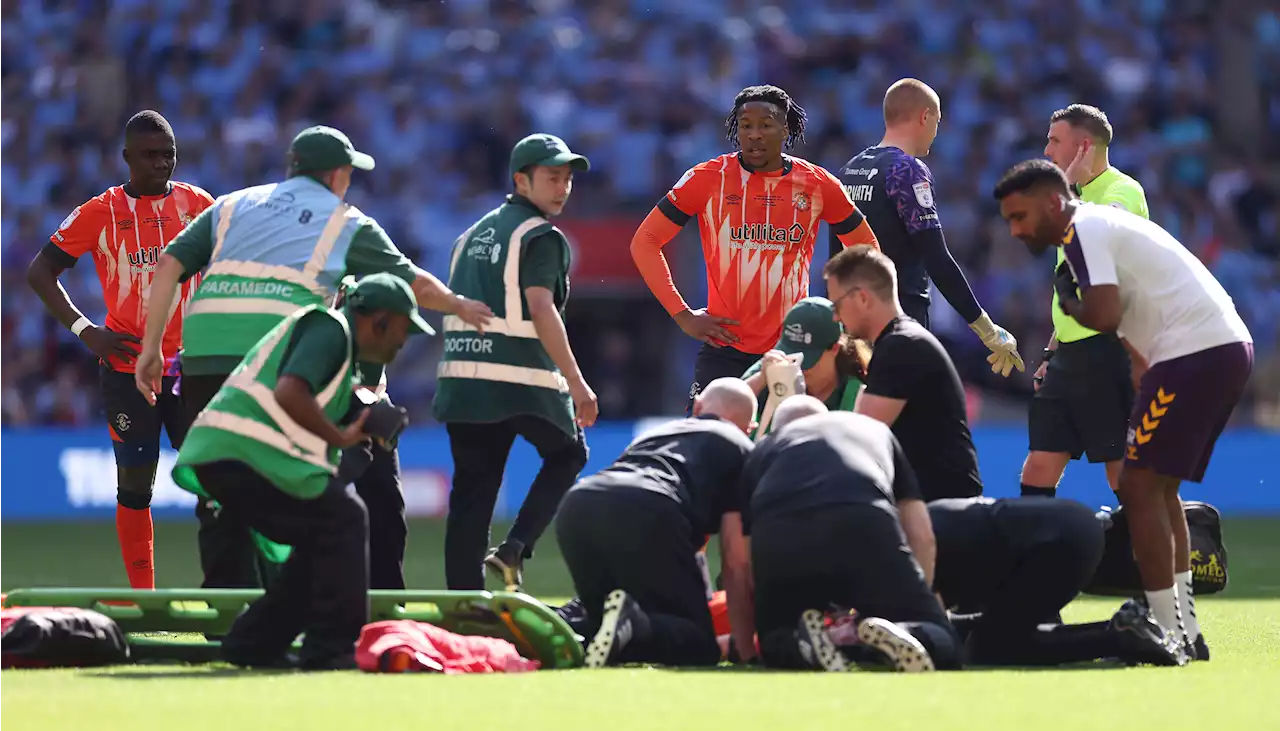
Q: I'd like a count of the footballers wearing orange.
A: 2